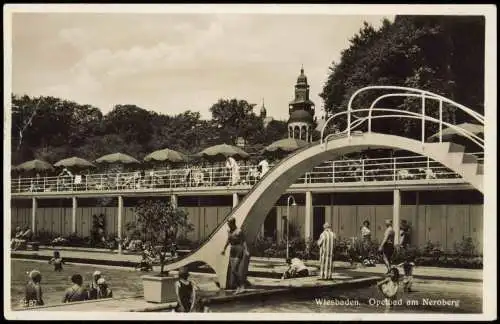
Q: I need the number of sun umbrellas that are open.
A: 7